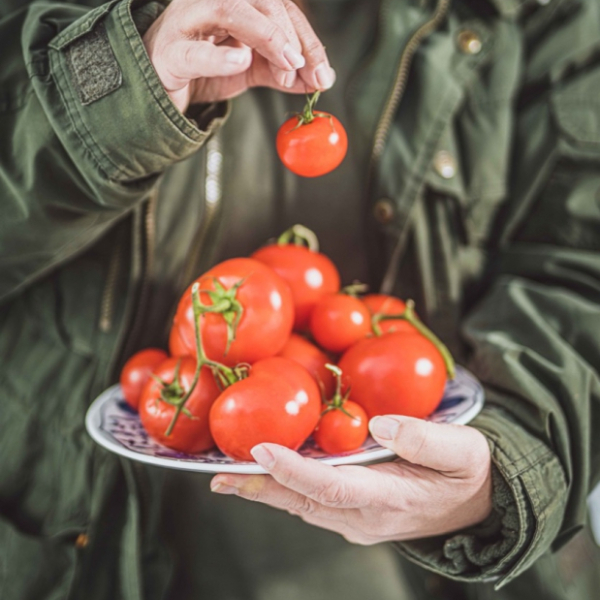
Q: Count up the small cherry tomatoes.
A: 4